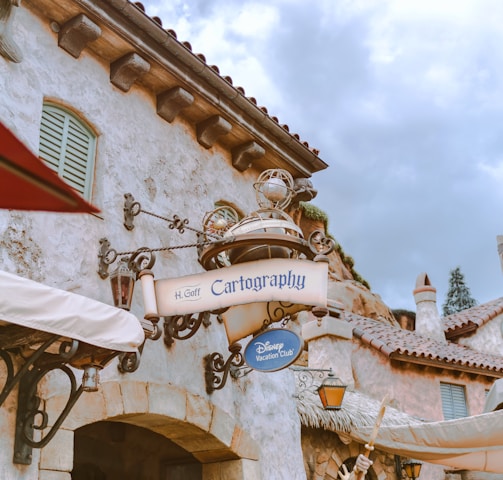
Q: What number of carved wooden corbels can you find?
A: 5